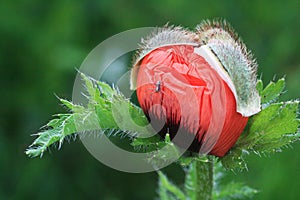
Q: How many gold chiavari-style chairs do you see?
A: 0